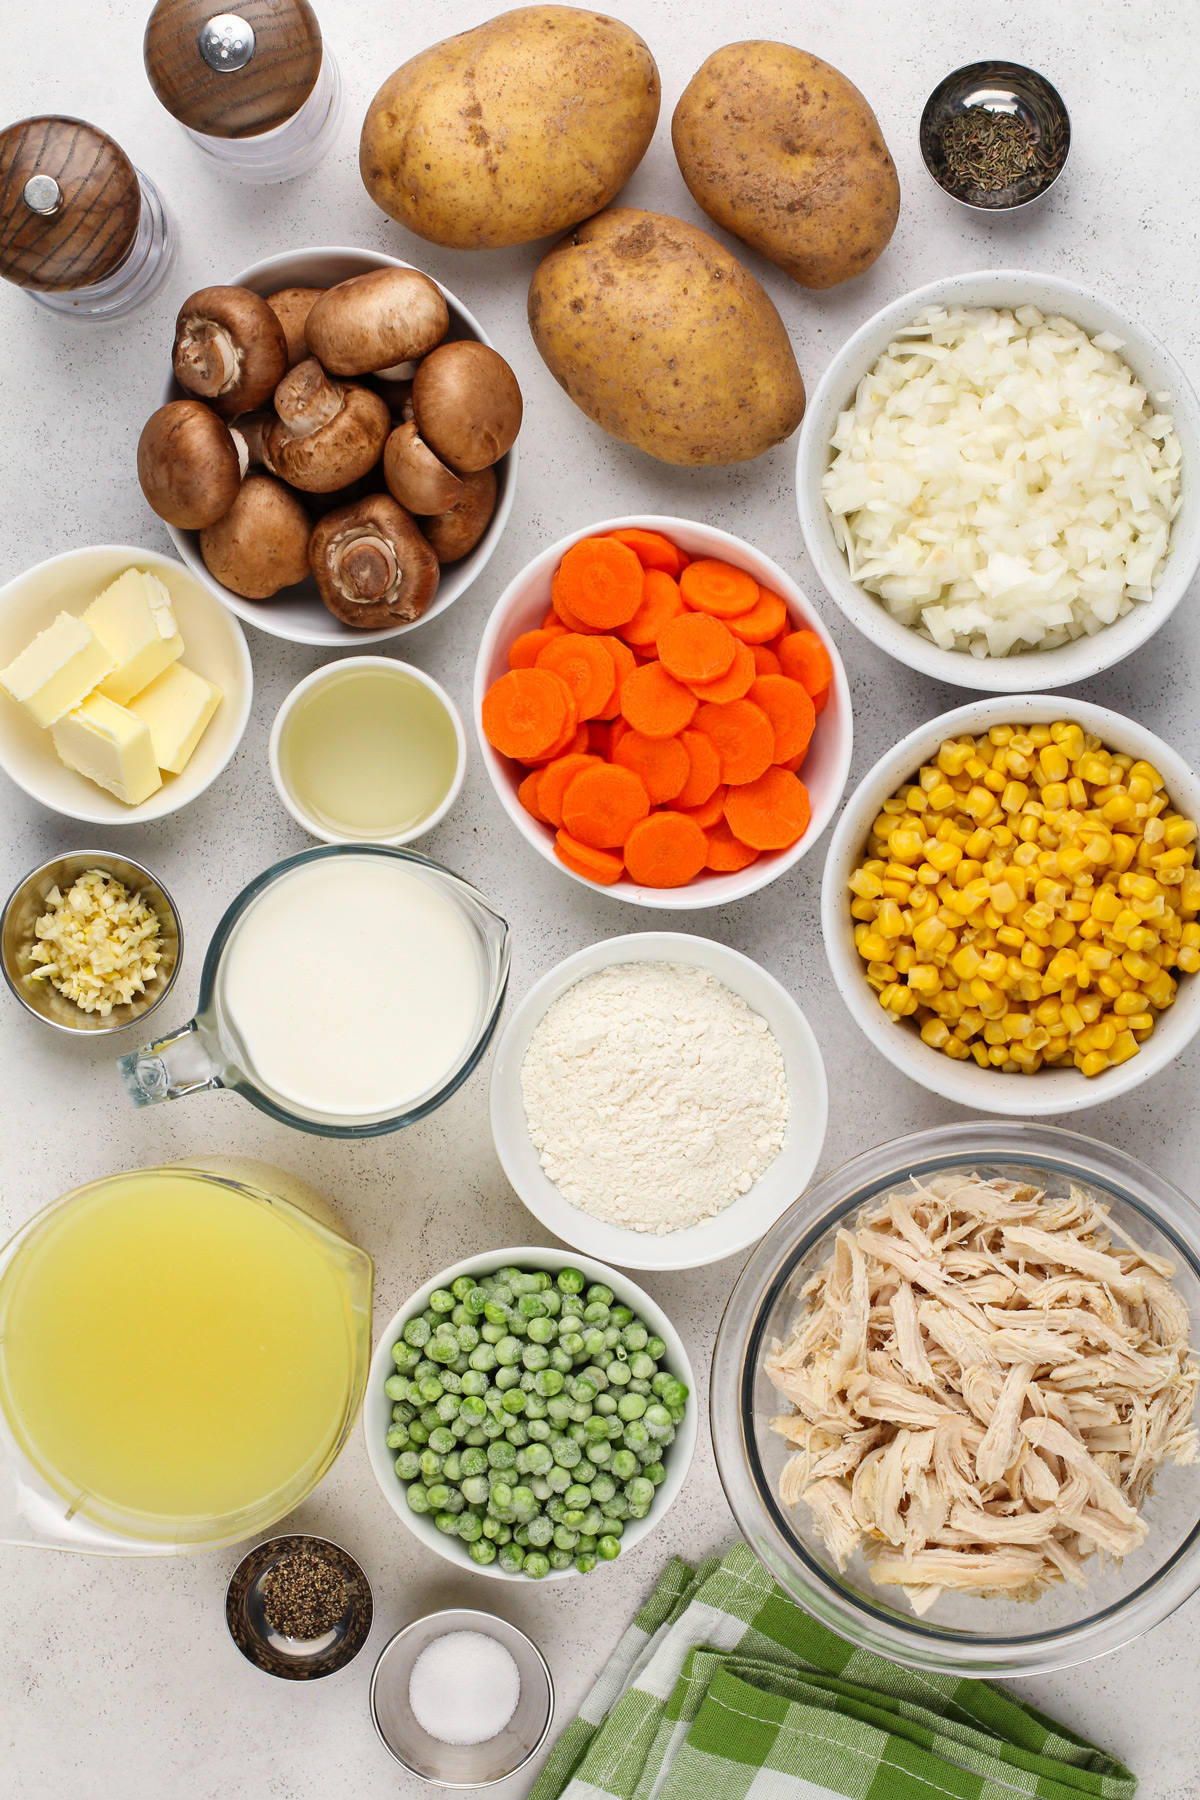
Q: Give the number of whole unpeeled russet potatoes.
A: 3